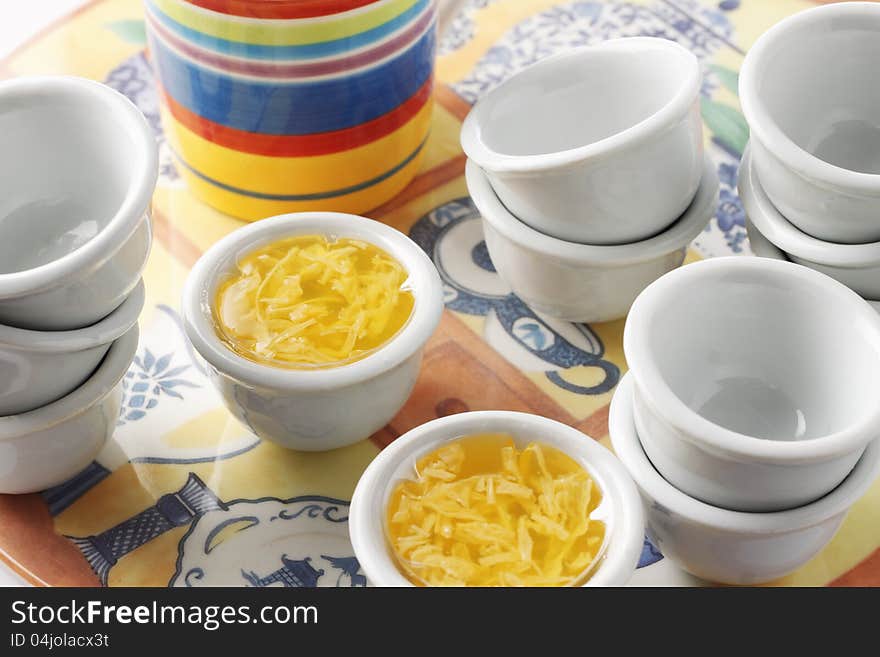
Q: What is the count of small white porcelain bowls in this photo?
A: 12